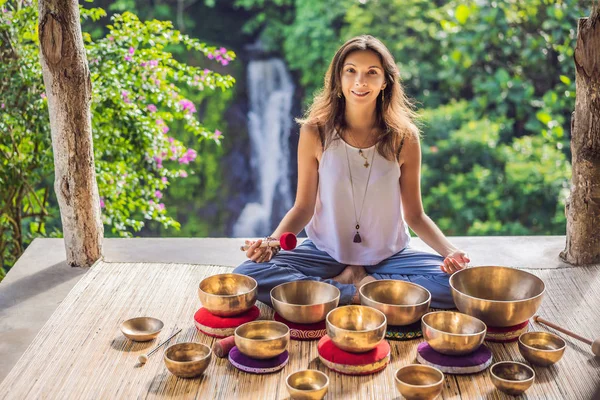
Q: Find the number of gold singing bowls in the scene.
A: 13